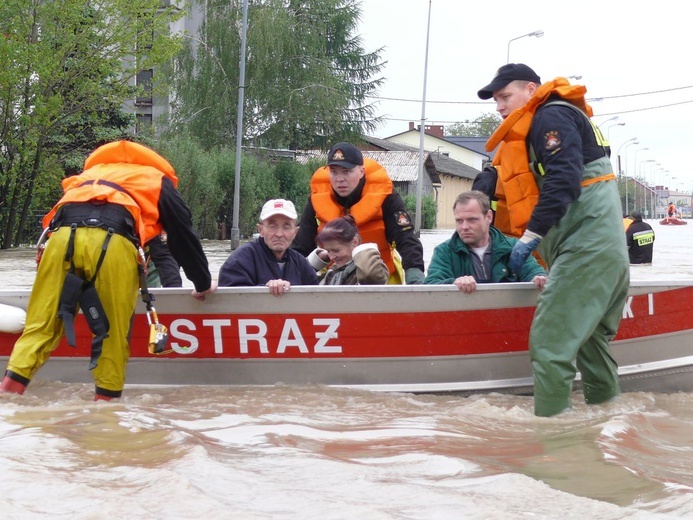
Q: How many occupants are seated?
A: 3